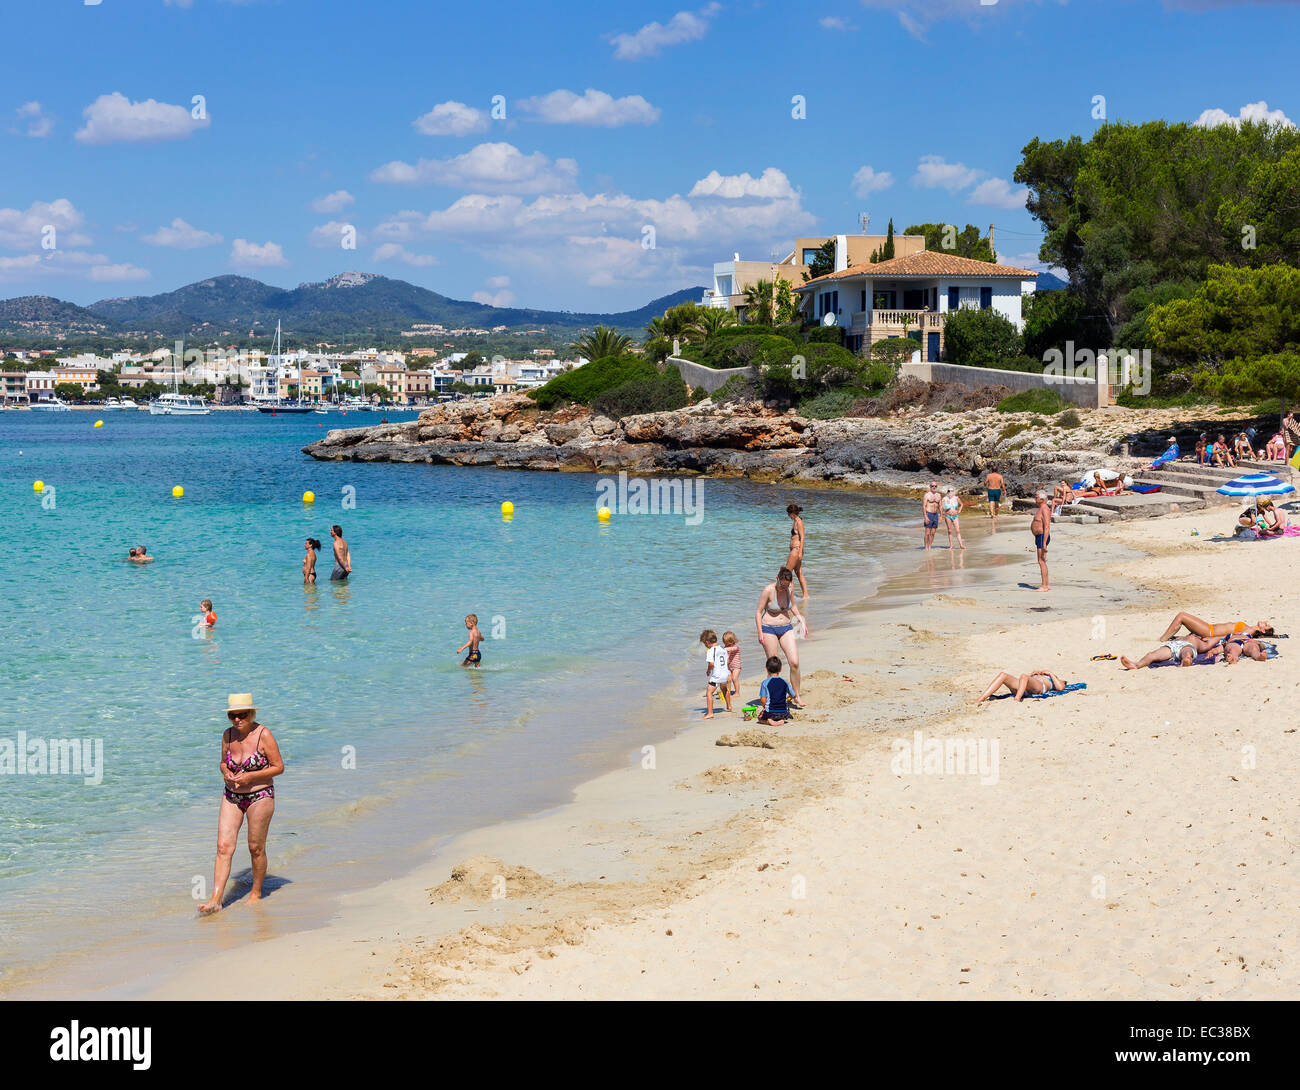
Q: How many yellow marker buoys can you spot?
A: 6